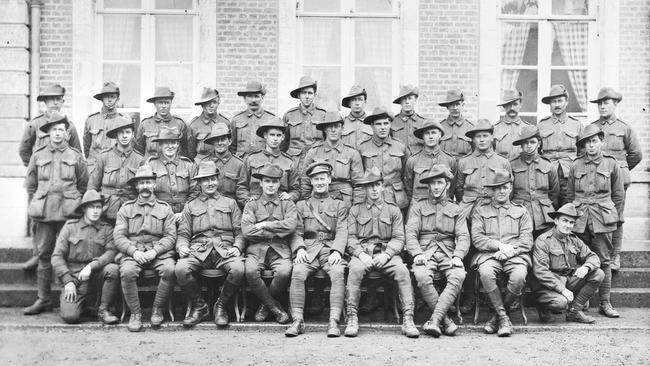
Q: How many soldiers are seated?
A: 7